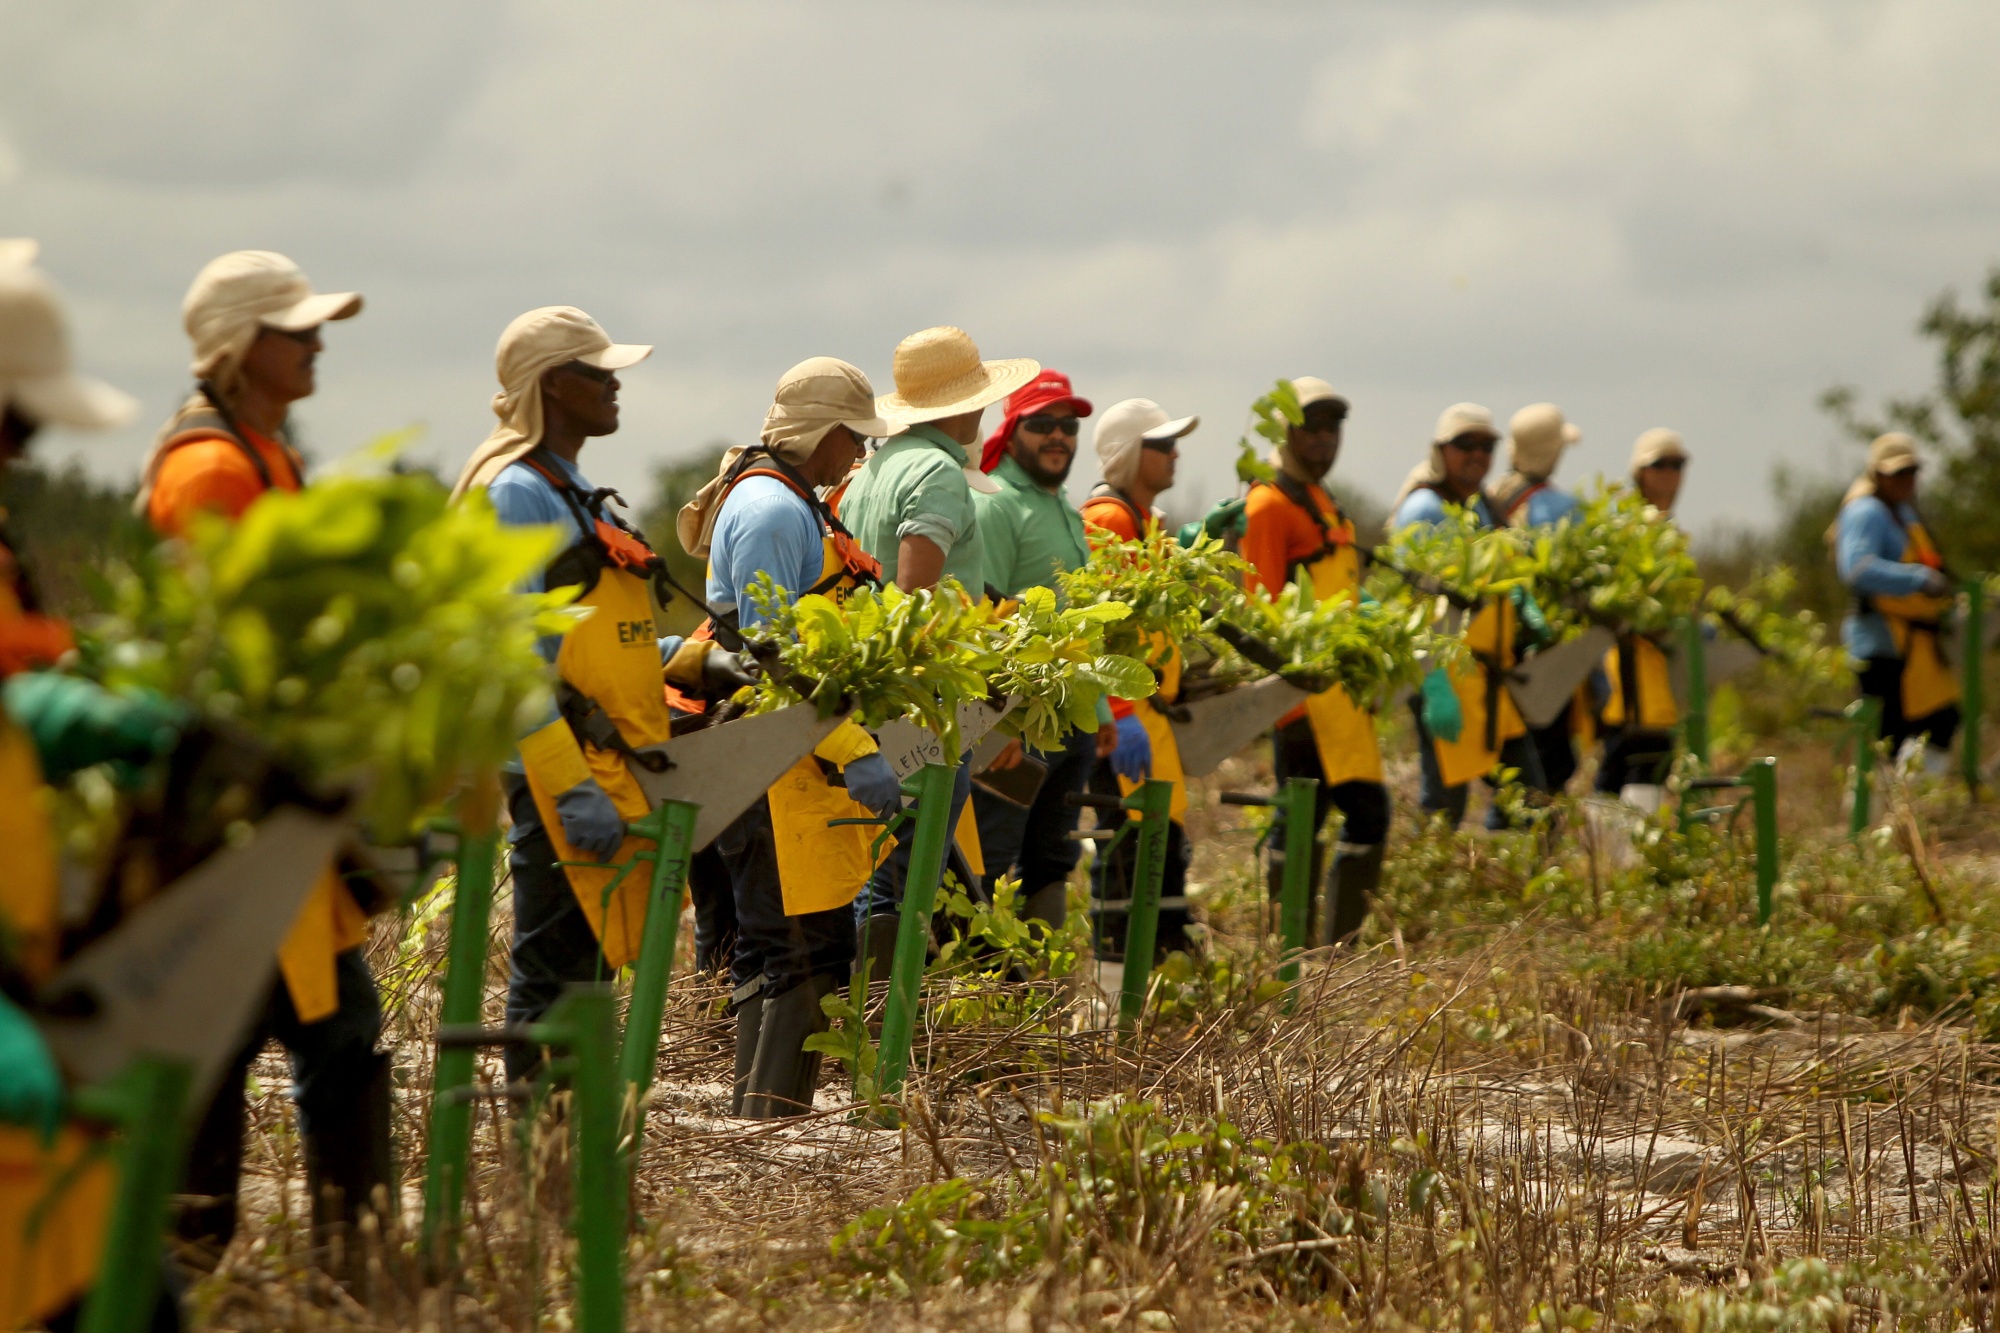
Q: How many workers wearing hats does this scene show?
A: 13